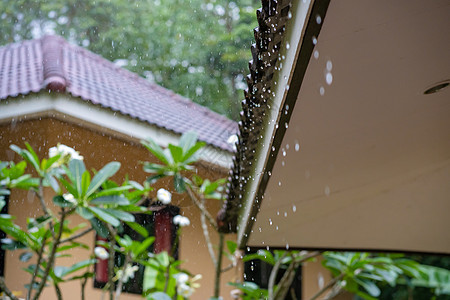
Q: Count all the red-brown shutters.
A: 2